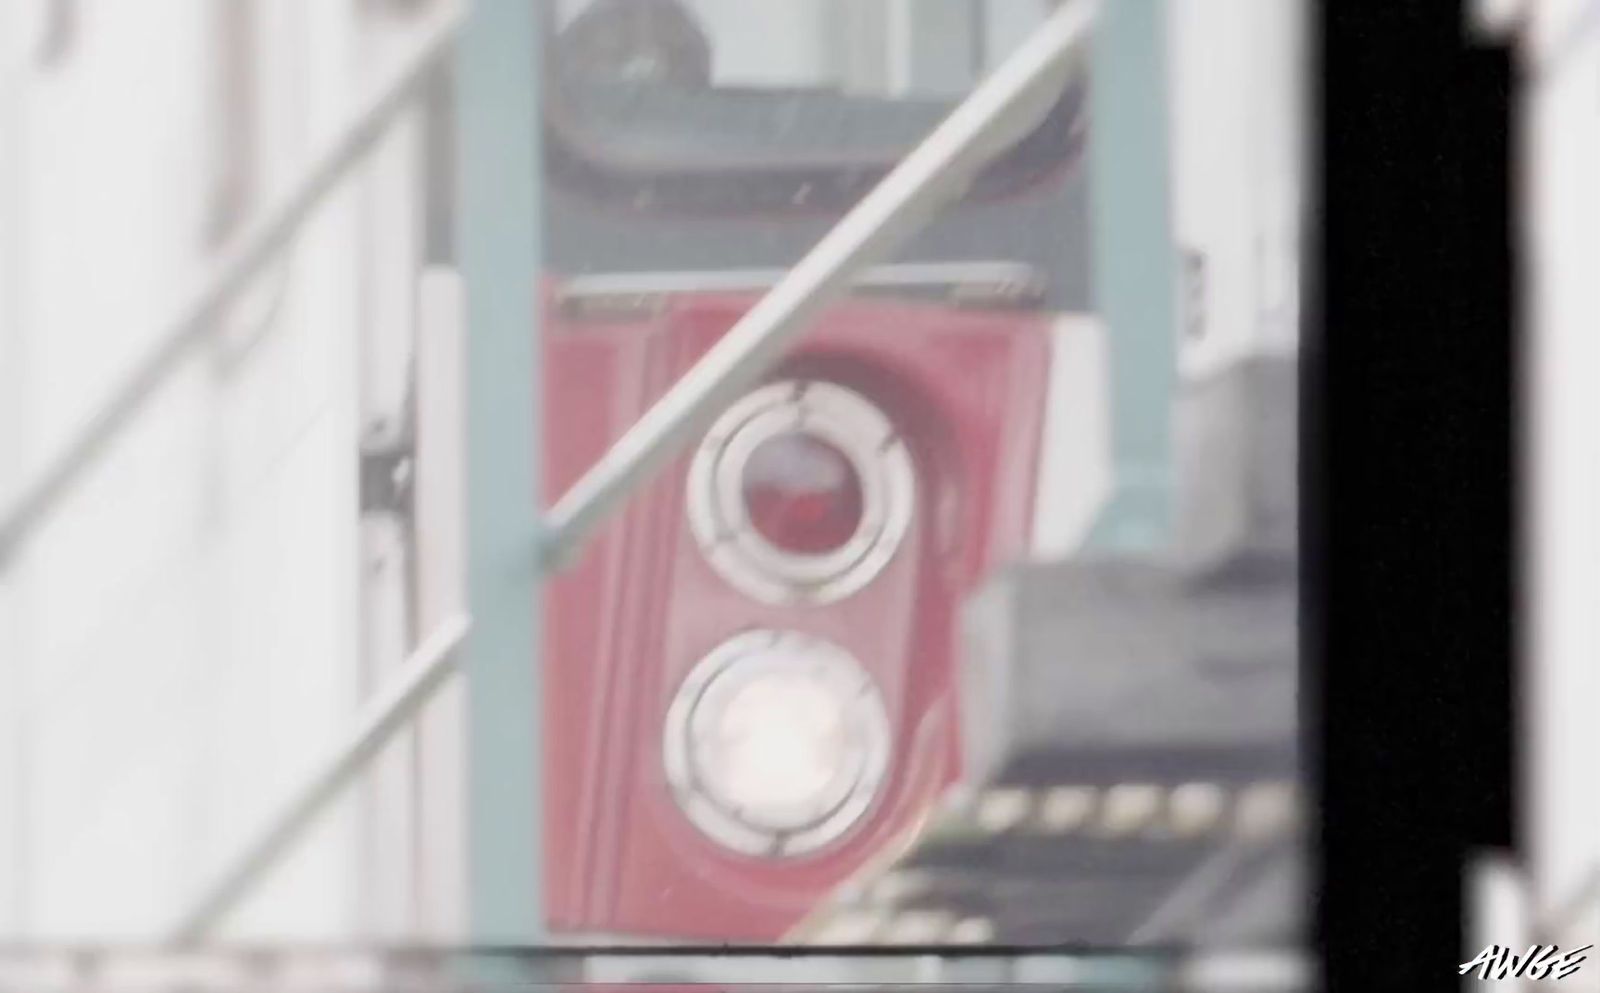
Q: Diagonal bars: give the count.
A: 3